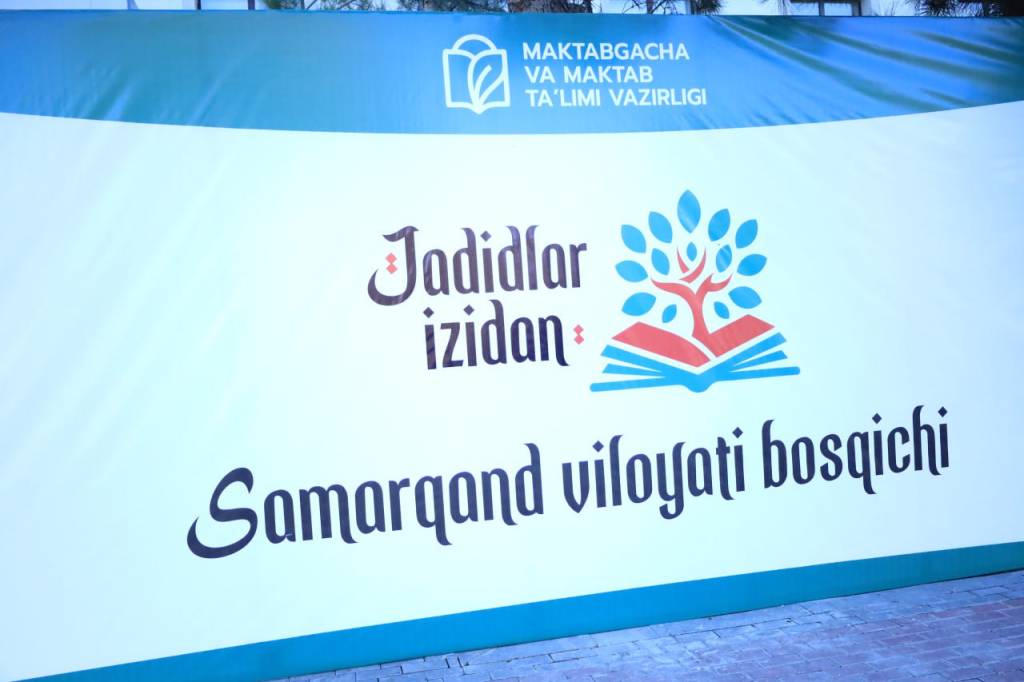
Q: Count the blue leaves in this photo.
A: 14